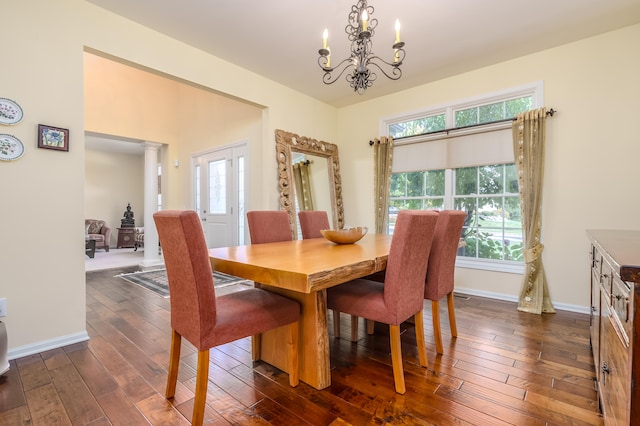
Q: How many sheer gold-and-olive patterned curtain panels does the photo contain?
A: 2